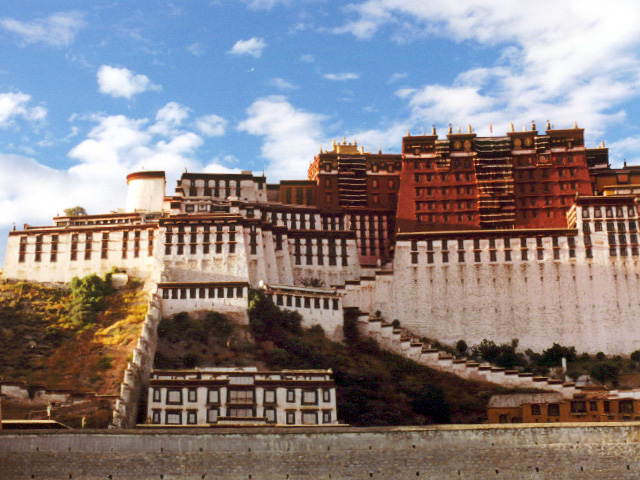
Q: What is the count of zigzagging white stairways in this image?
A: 2